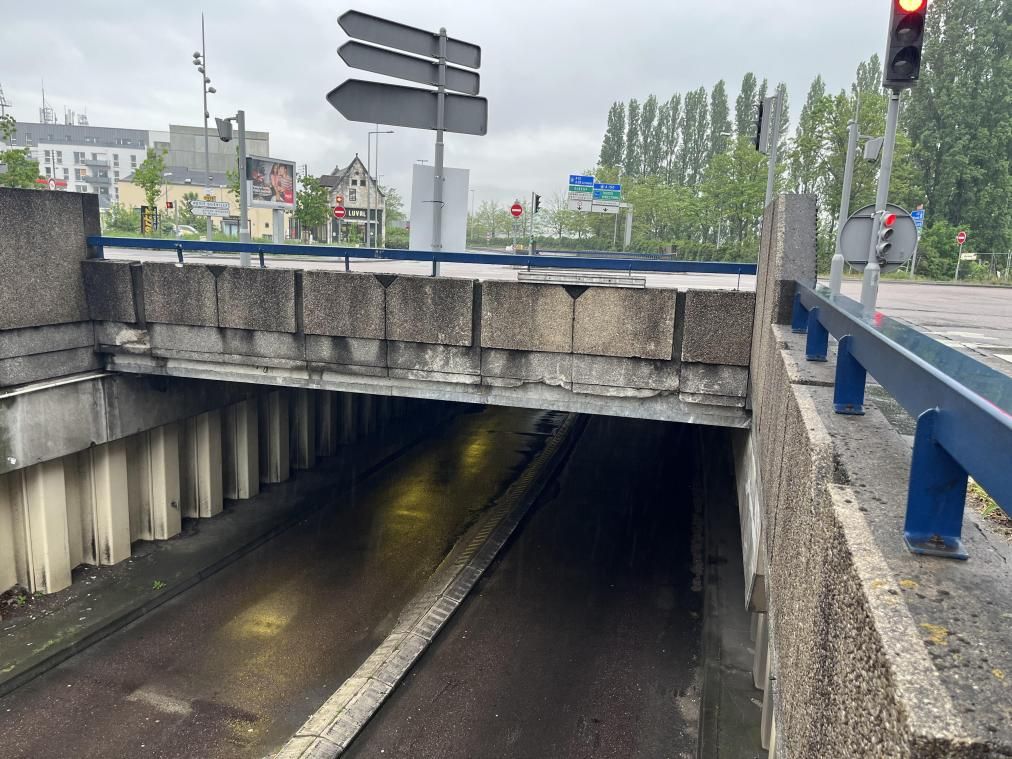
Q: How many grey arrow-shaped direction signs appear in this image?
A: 3